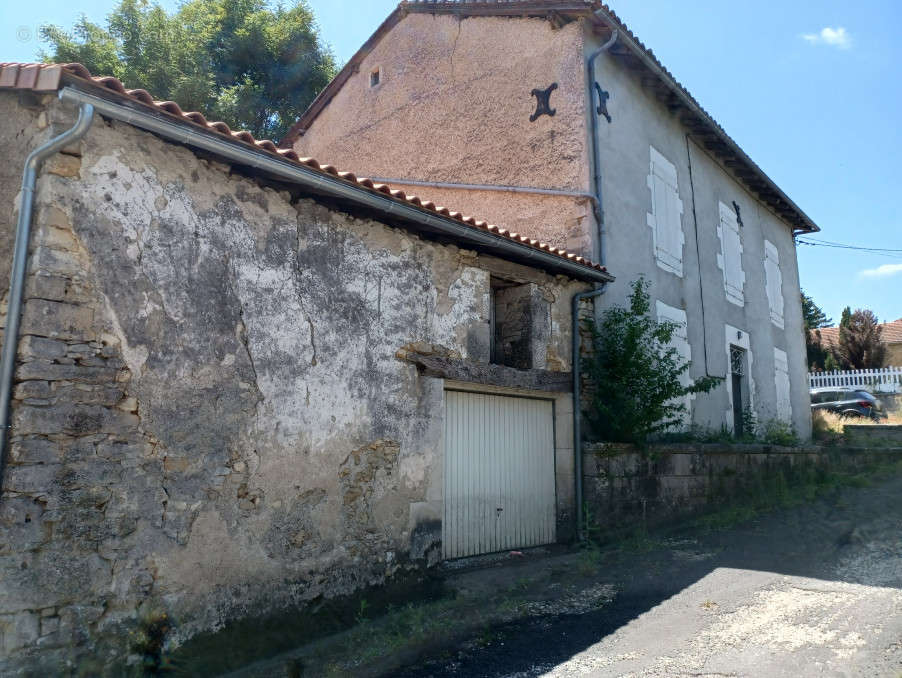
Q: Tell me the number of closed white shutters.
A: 5